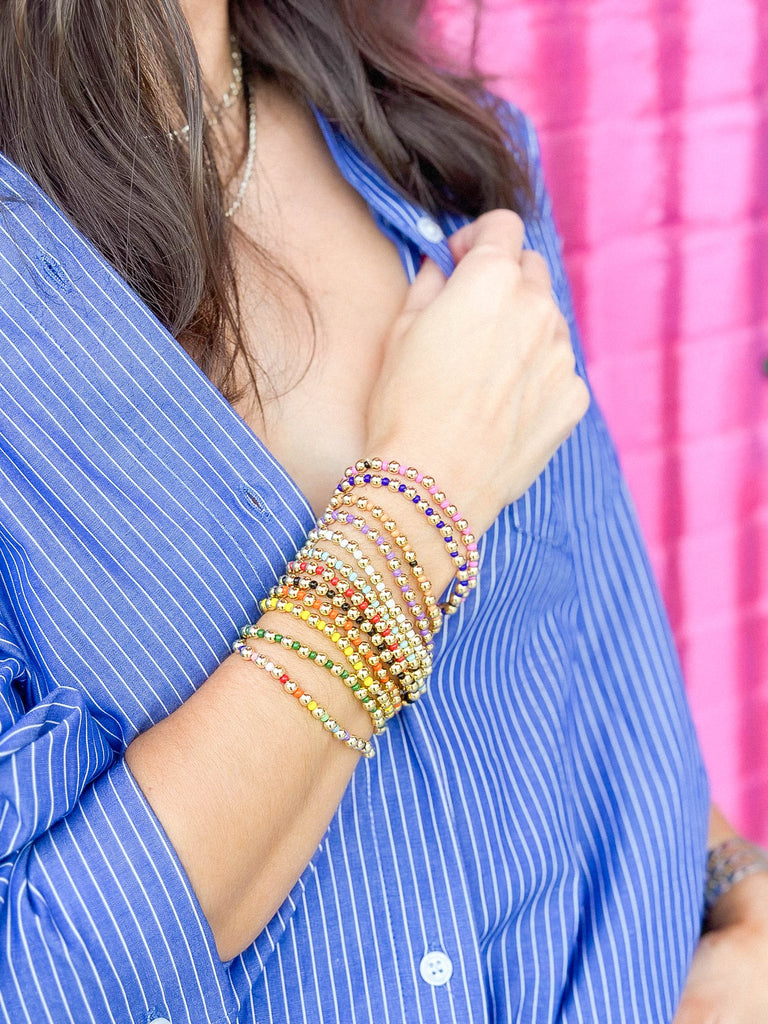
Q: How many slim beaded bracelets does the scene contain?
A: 12